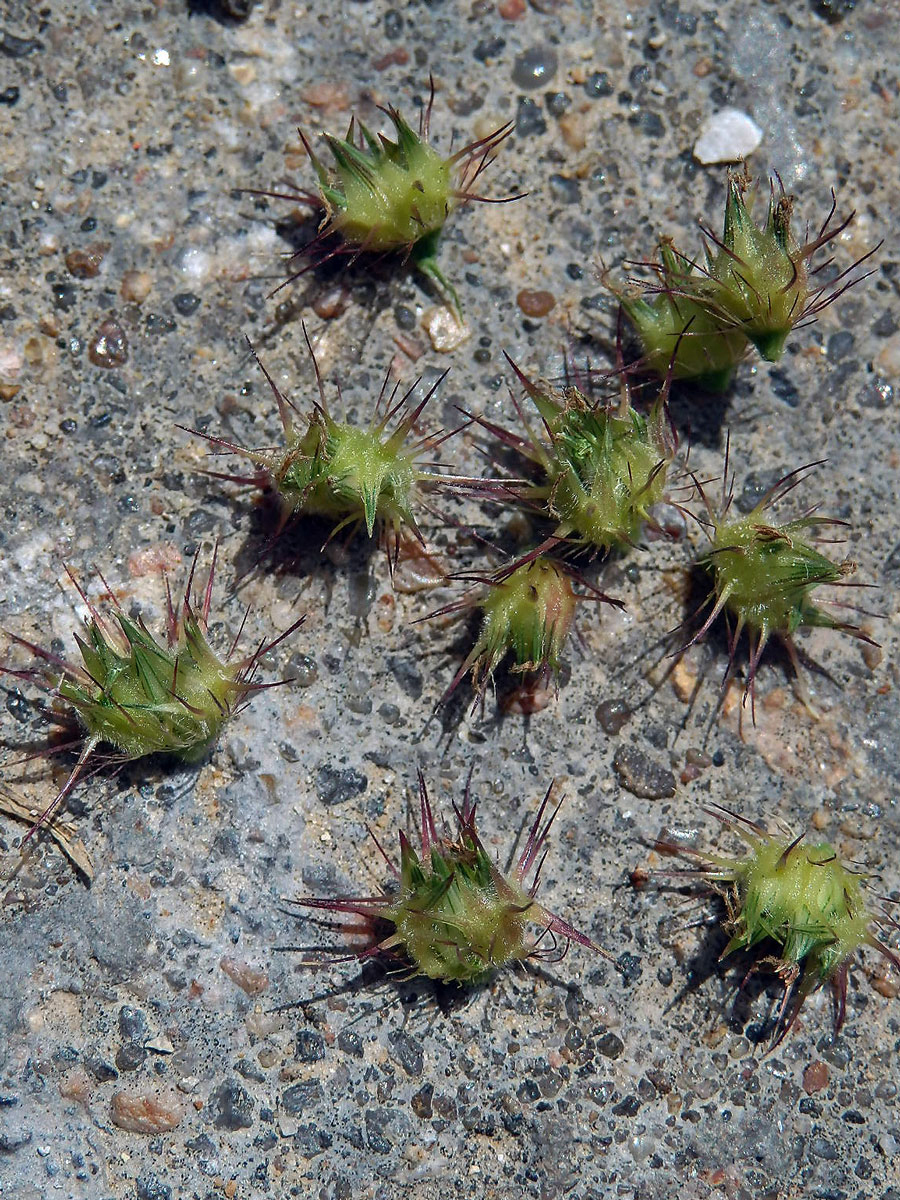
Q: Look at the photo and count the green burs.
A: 10